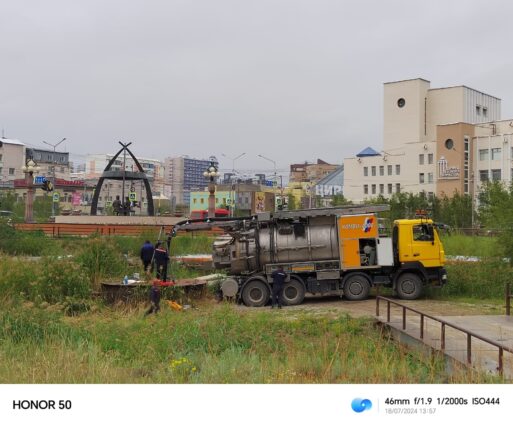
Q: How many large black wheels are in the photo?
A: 4